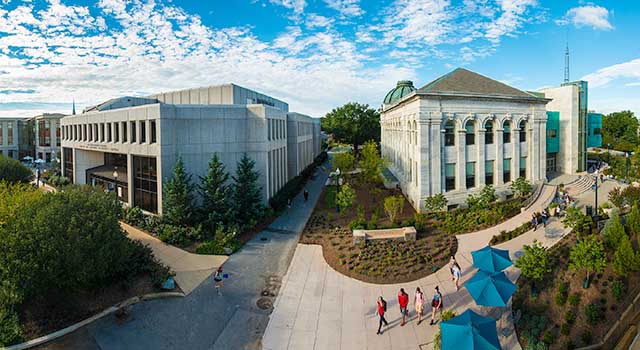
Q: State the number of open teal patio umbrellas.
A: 3